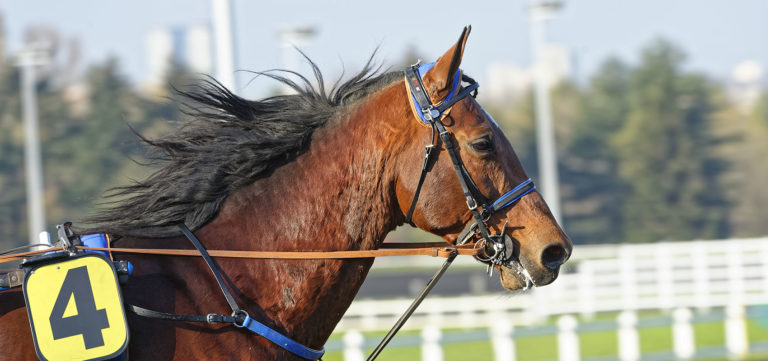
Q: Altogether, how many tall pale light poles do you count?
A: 4